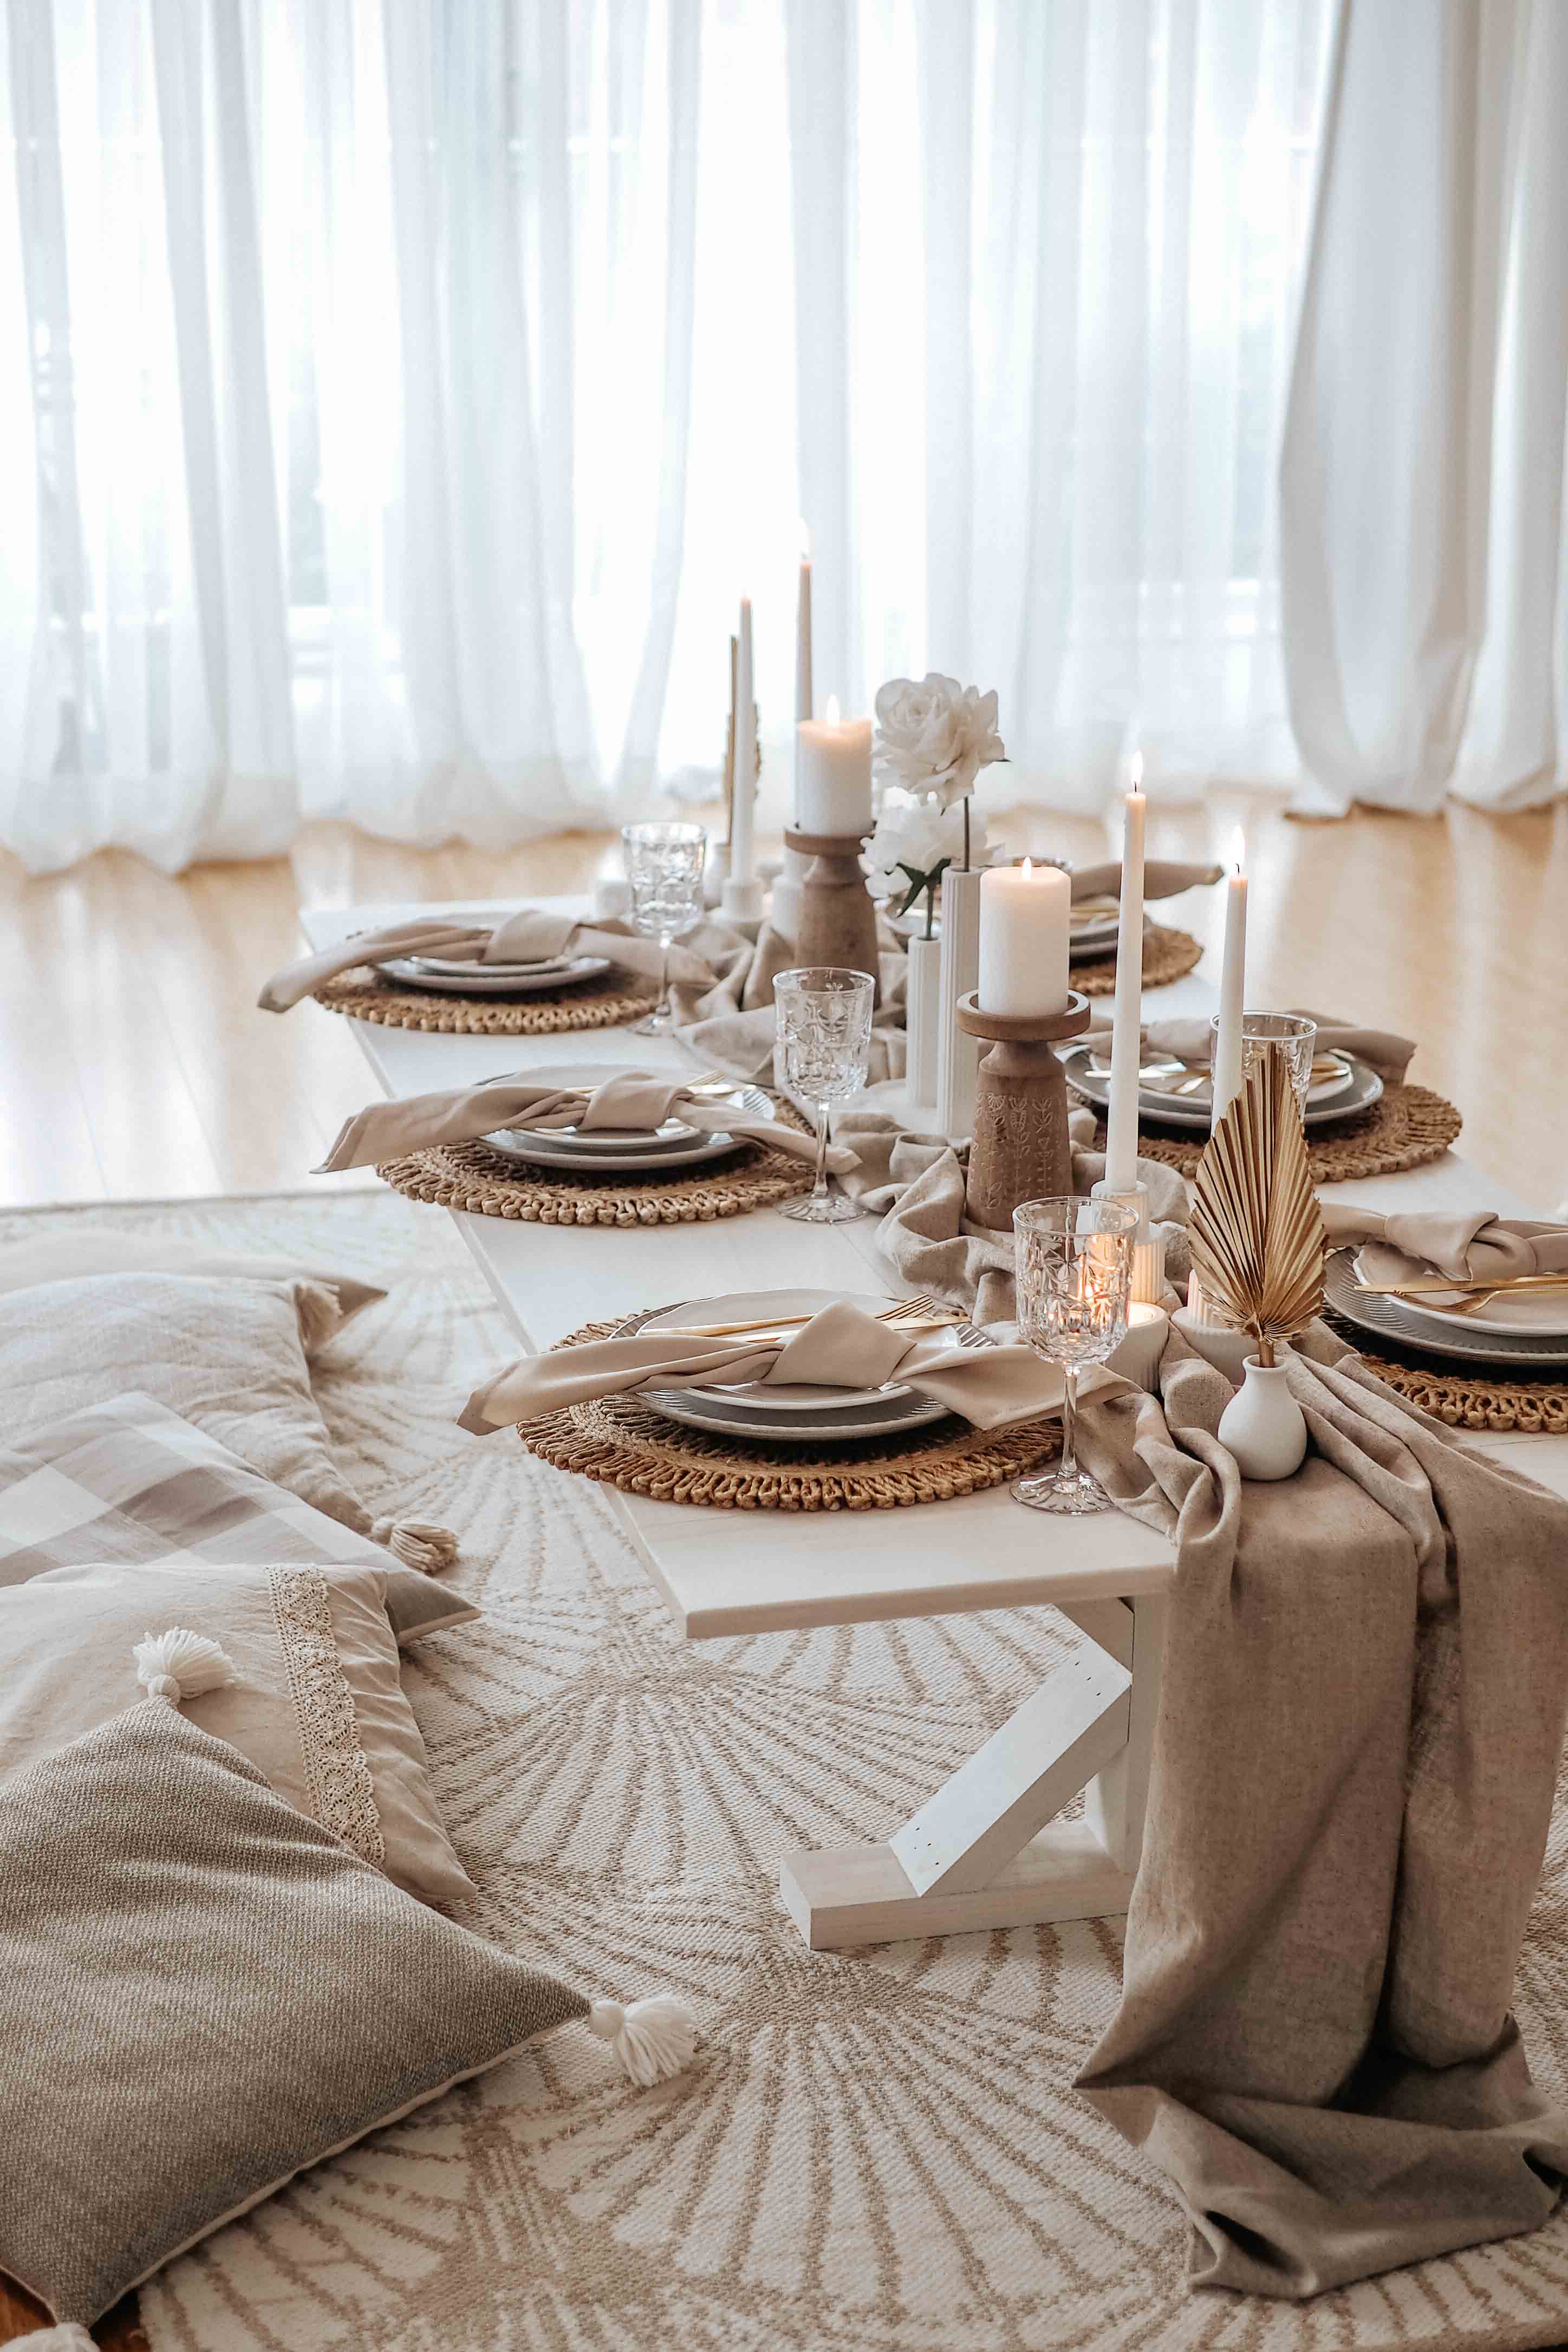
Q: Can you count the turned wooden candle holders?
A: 2